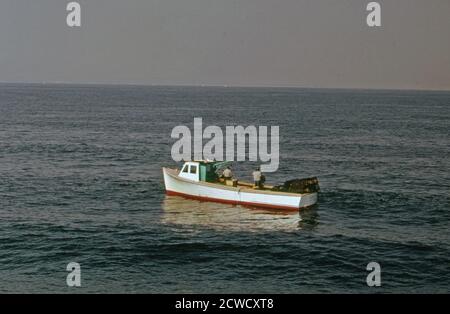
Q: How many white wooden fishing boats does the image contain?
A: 1